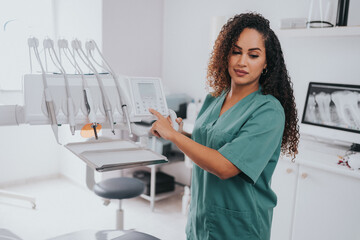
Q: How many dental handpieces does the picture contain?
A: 5